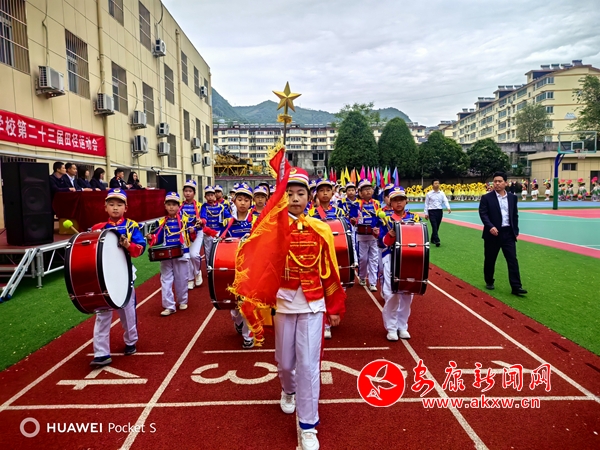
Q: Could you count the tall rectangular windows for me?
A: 14